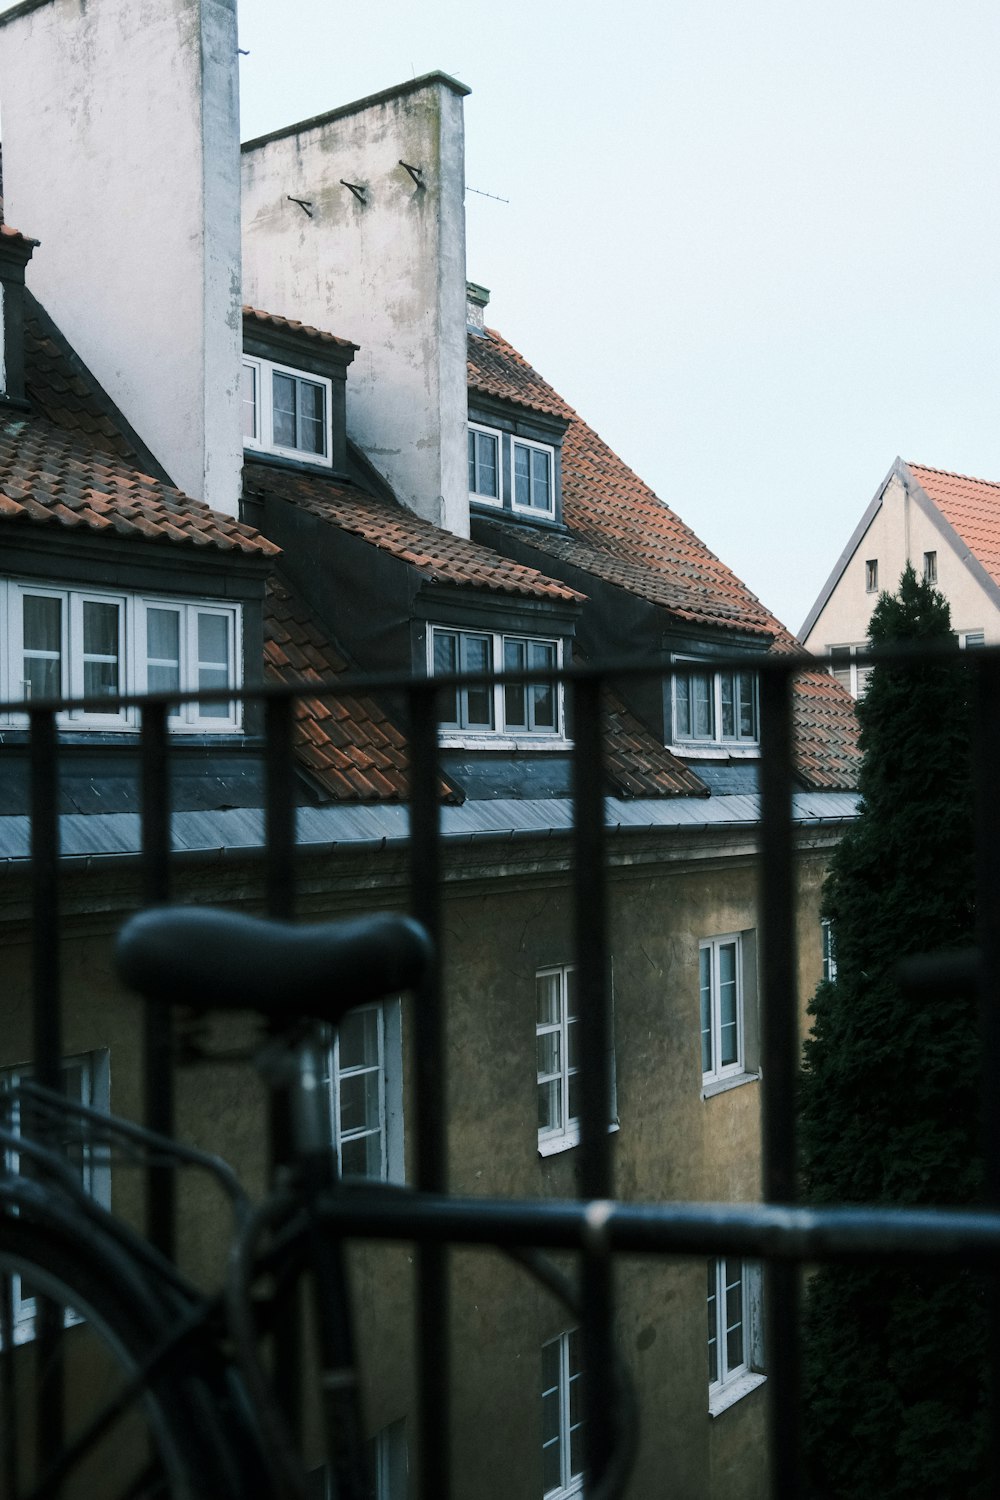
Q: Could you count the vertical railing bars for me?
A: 7